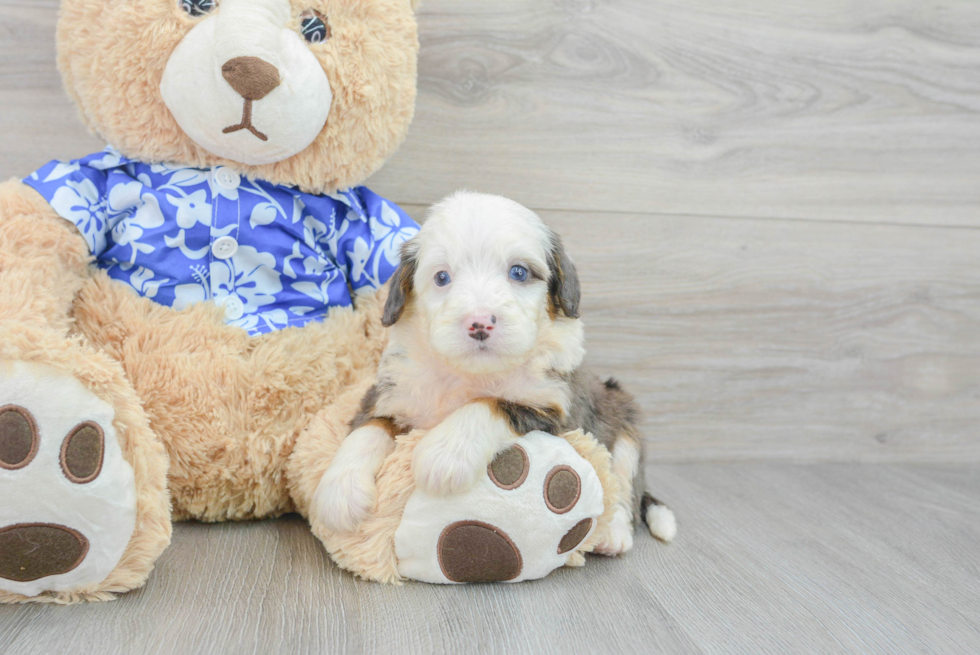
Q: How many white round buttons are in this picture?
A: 3